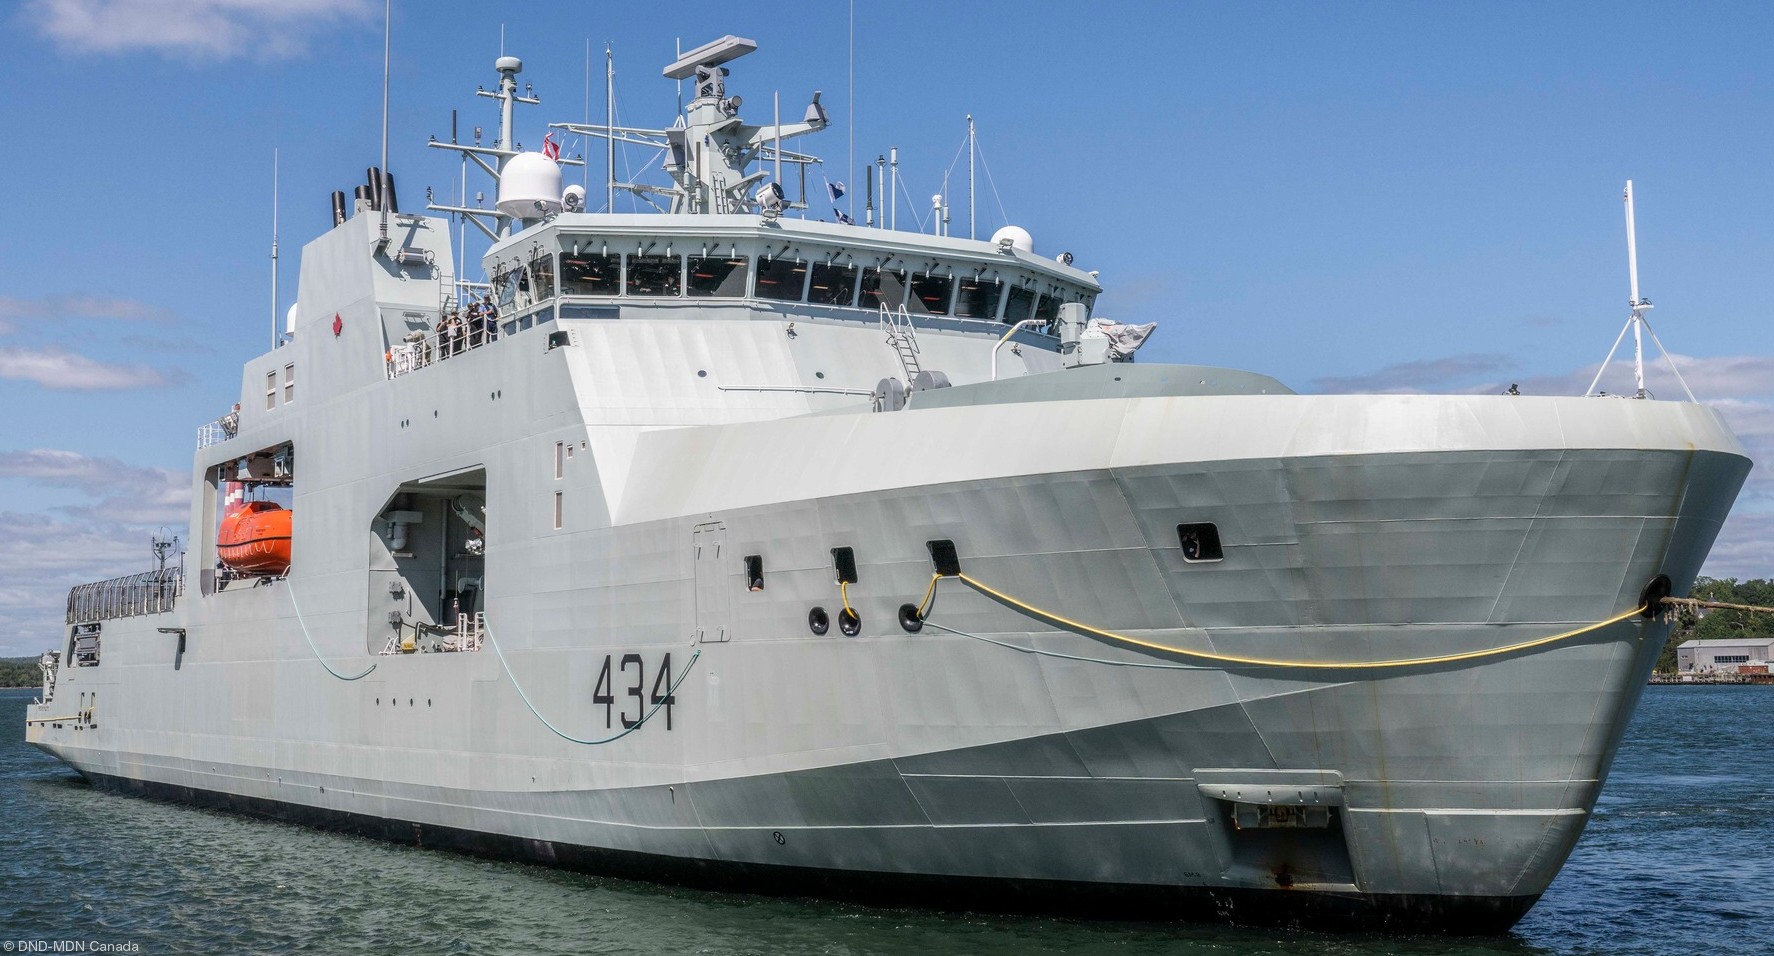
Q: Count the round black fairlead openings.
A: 4